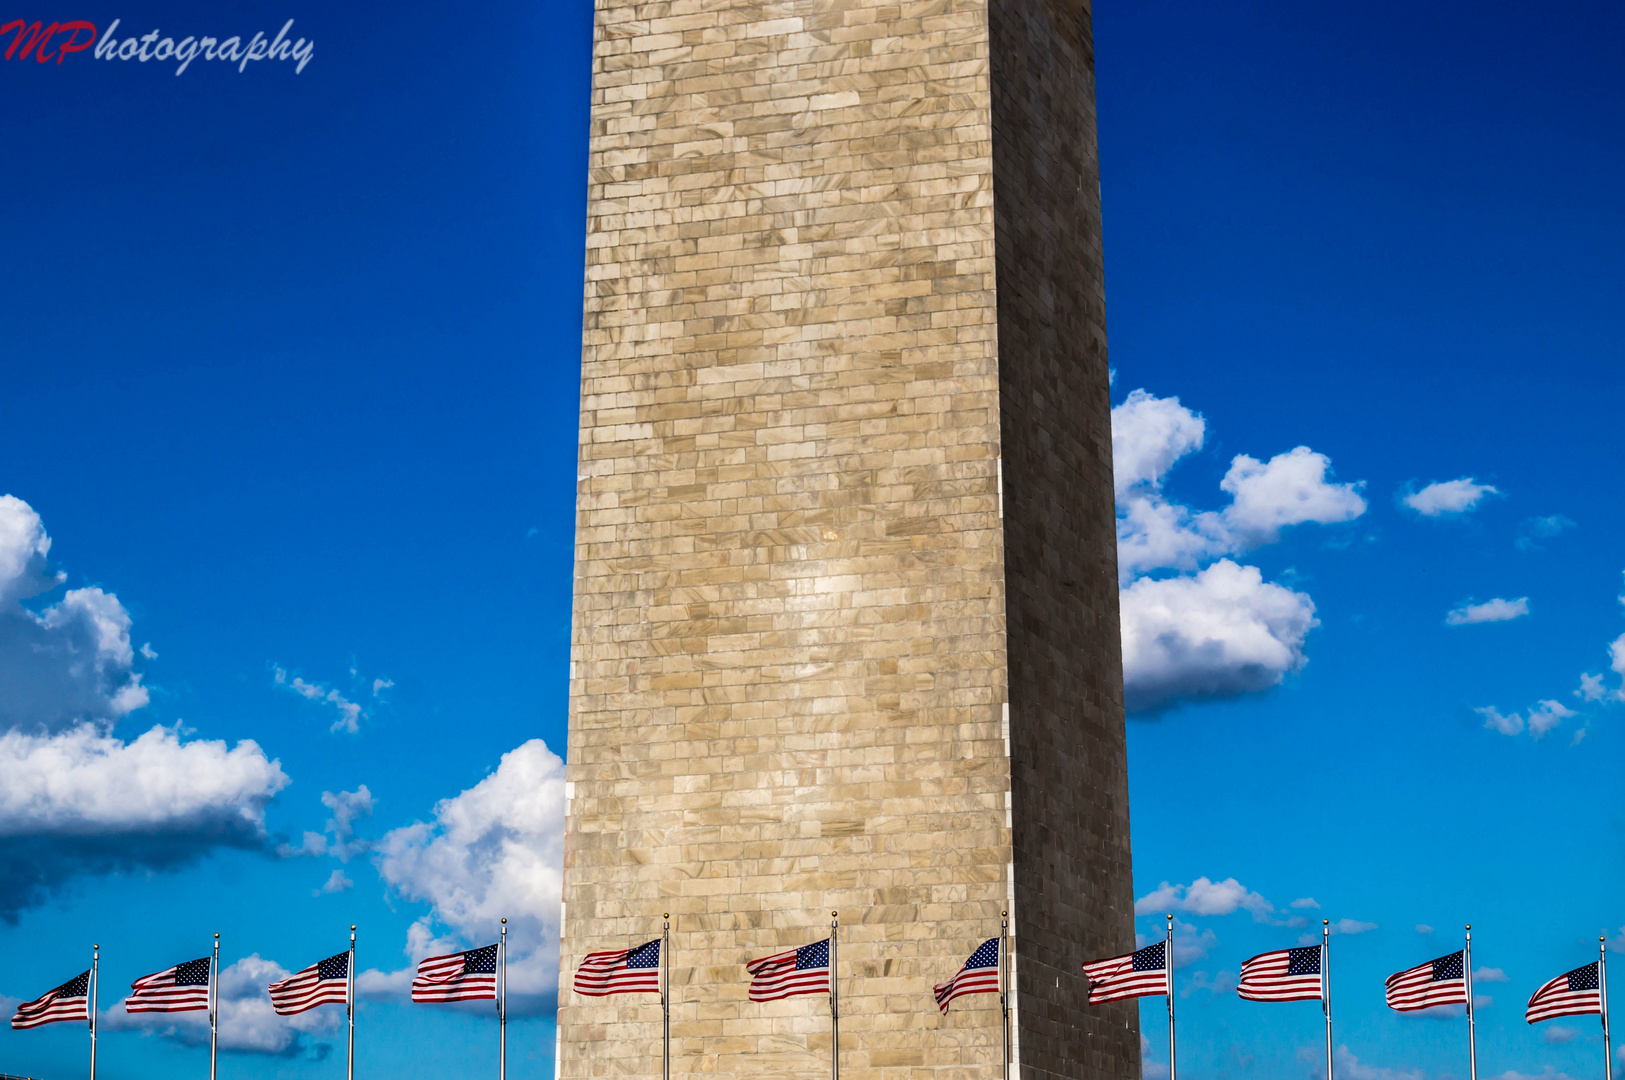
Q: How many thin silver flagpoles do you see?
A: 11